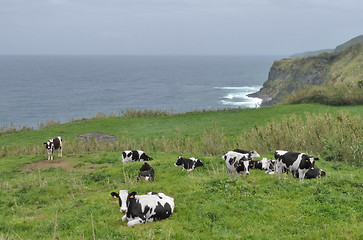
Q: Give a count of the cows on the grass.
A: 10